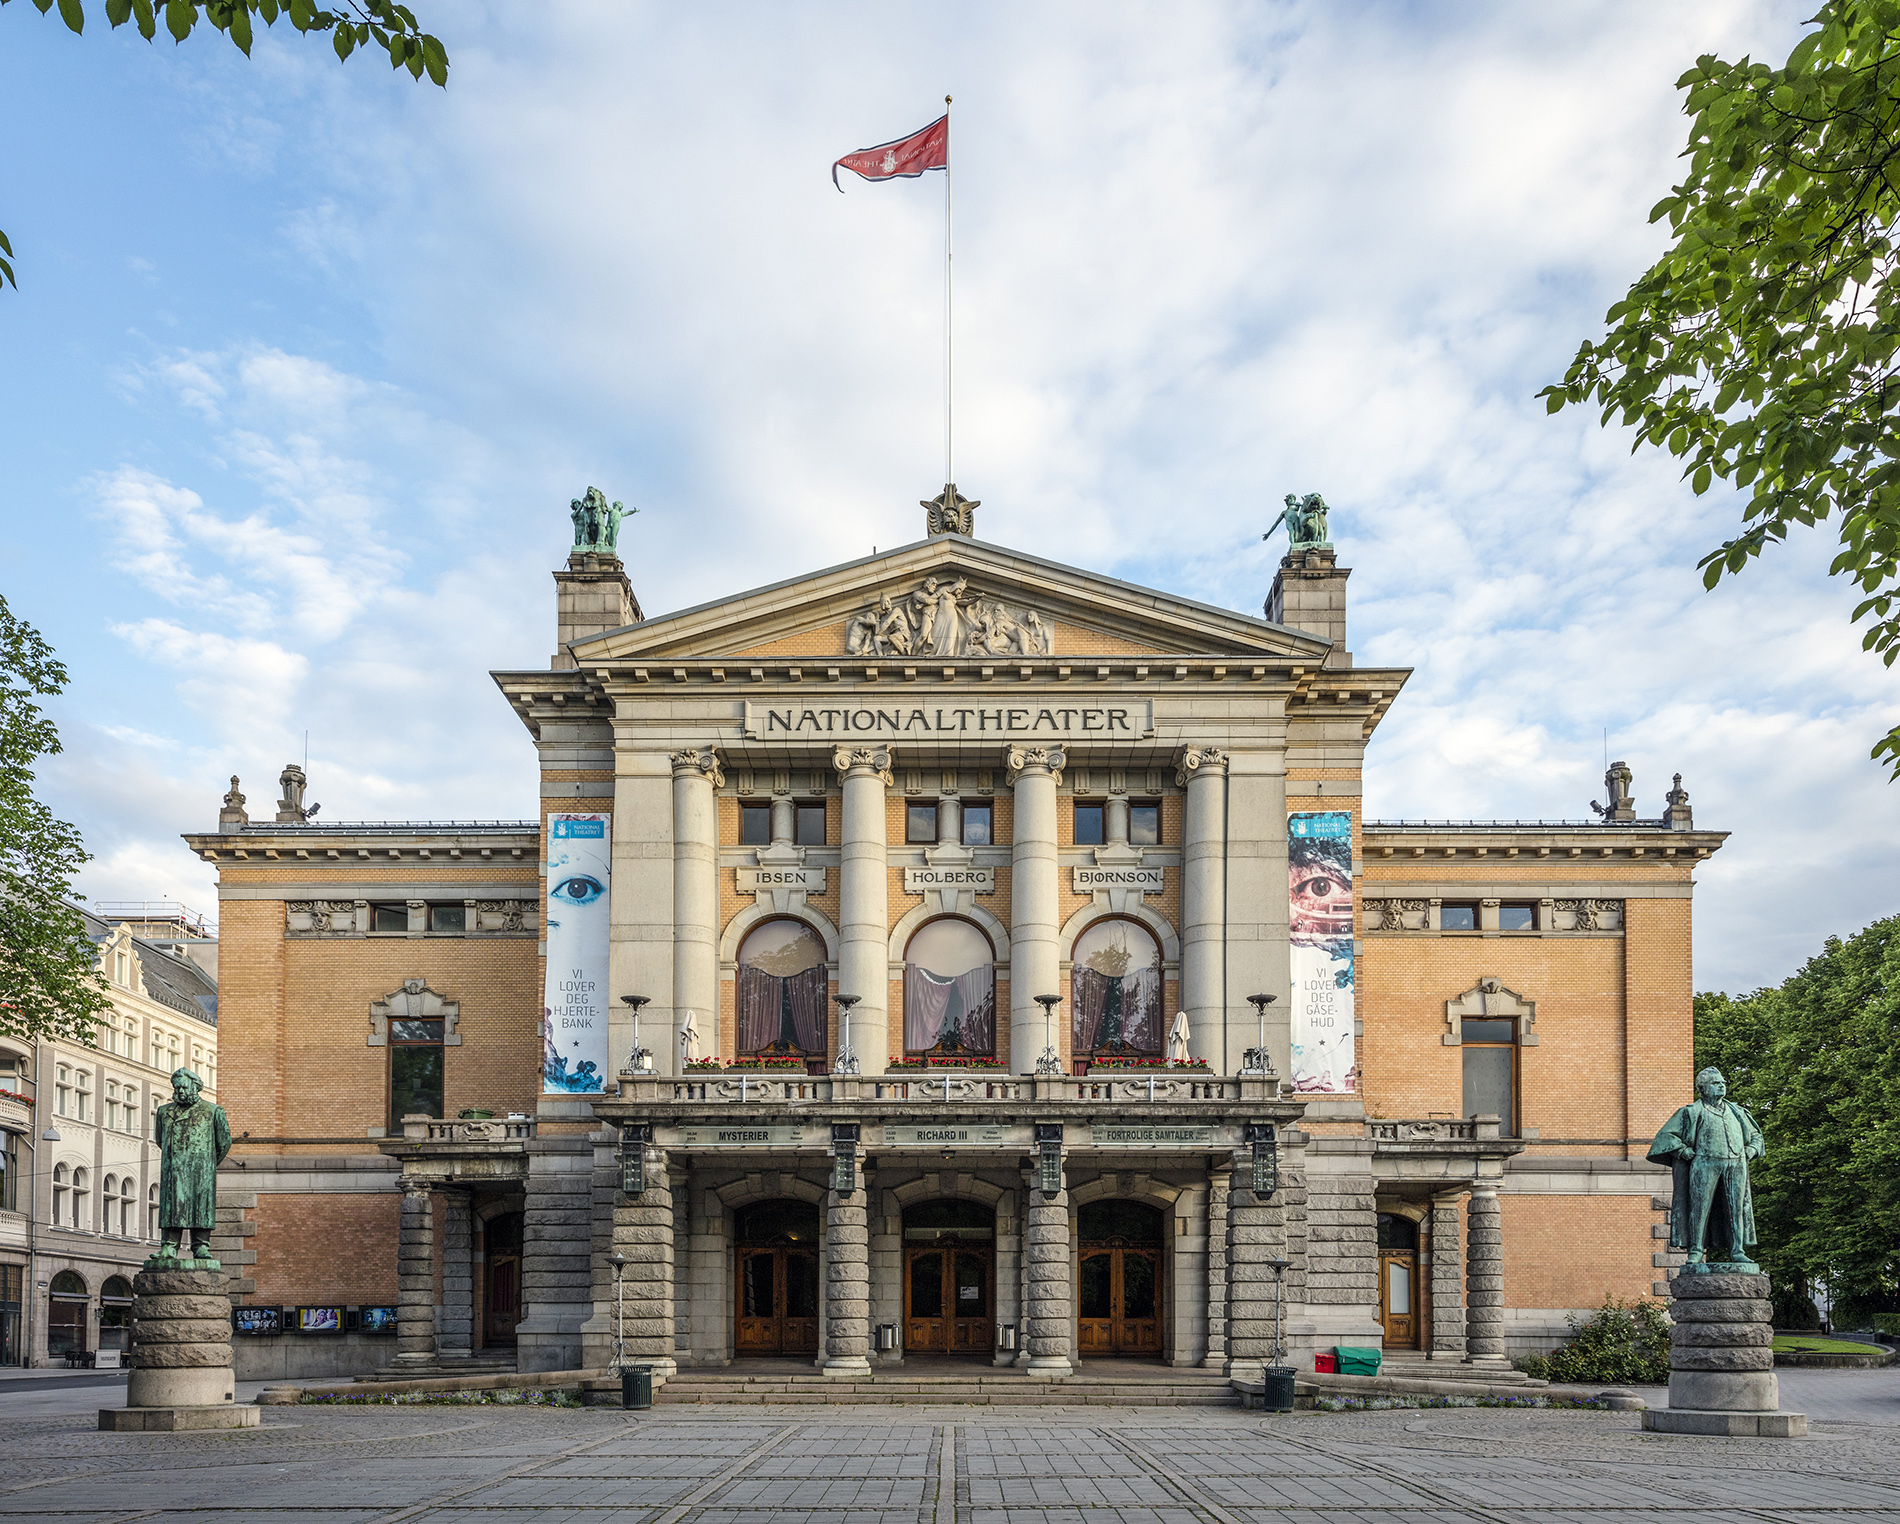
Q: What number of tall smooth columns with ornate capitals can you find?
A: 4